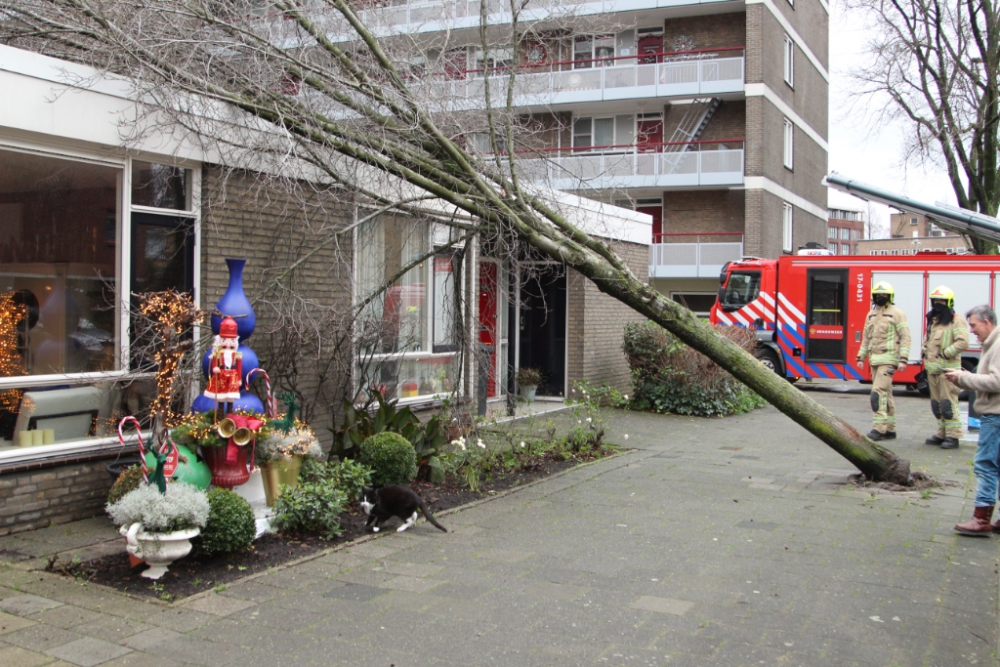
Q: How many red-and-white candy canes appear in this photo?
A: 2